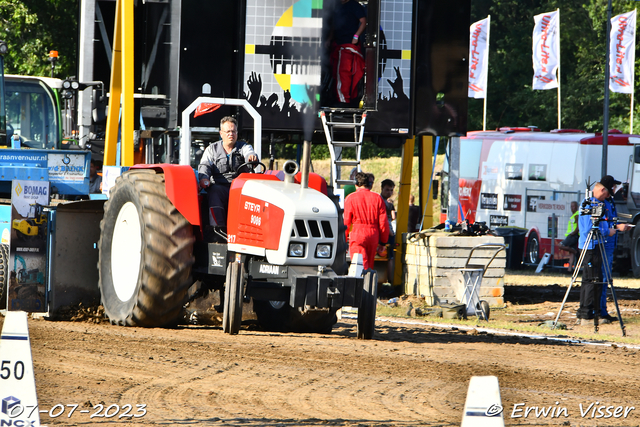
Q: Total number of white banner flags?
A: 3